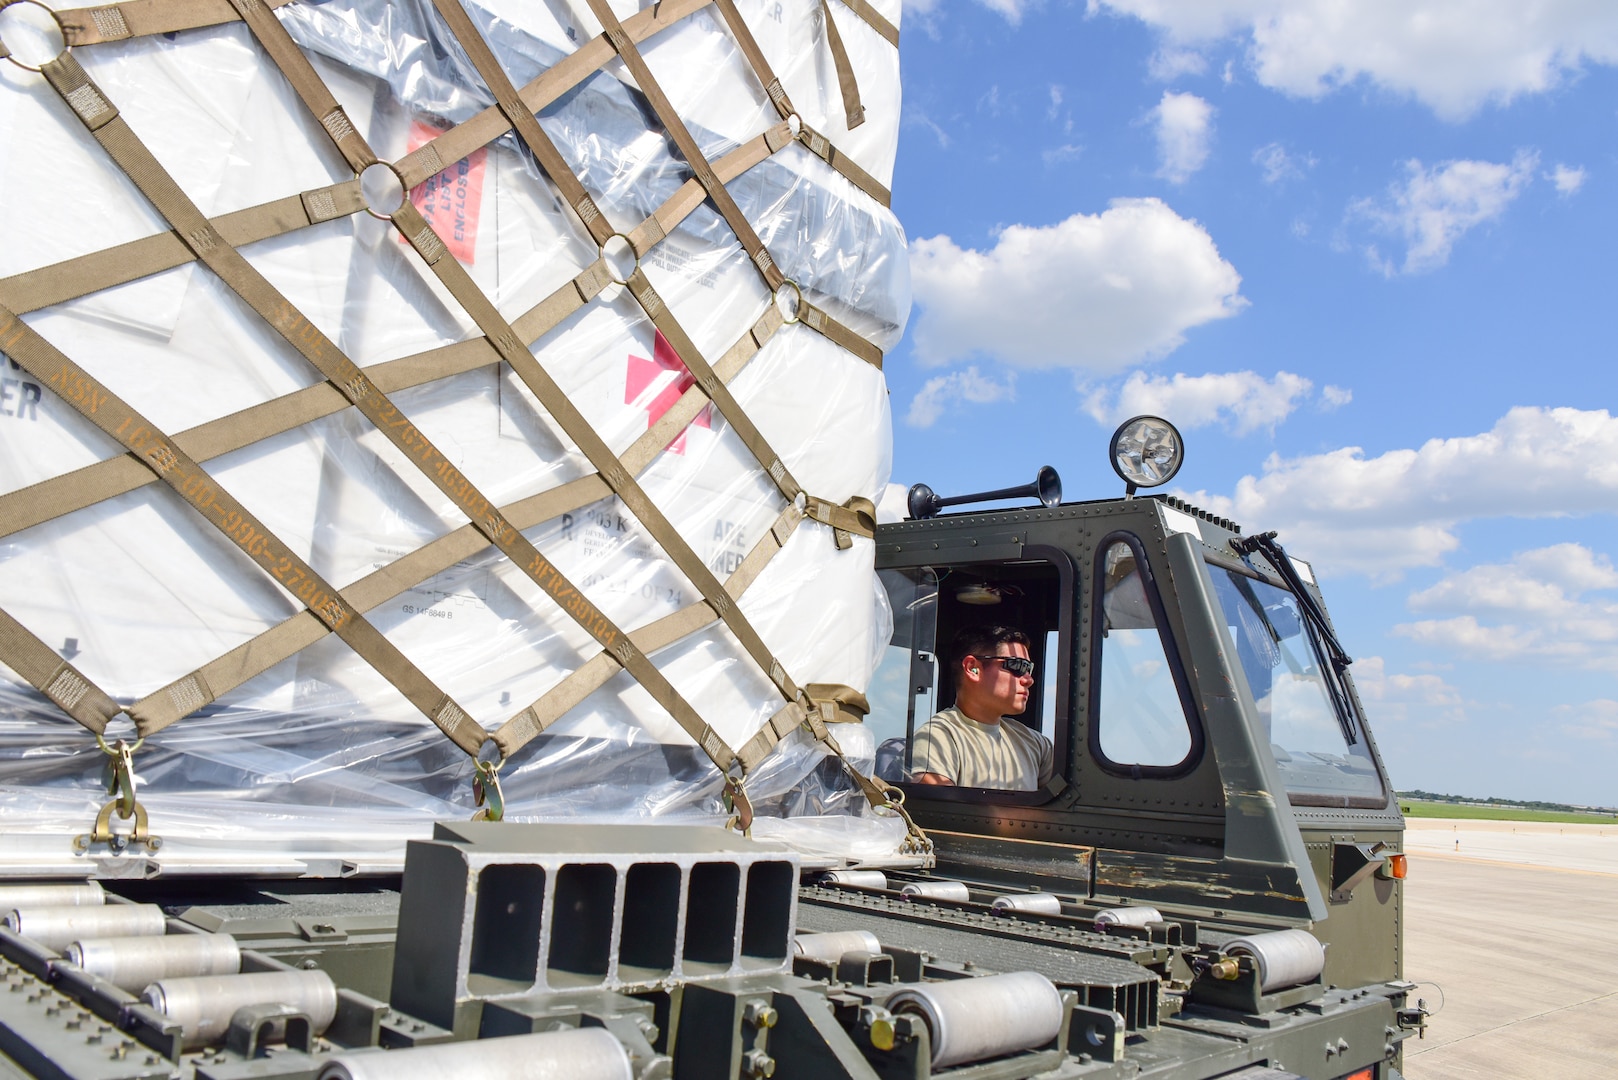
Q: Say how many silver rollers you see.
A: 12